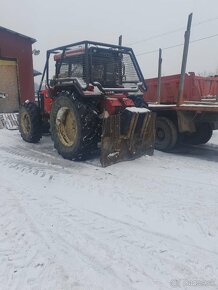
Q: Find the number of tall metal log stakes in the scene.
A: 3